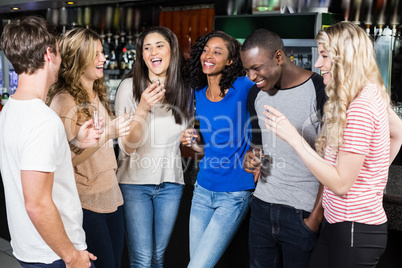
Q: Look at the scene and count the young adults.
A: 6